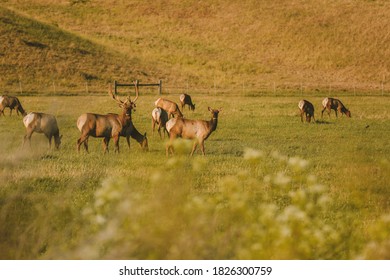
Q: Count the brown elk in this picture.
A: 10